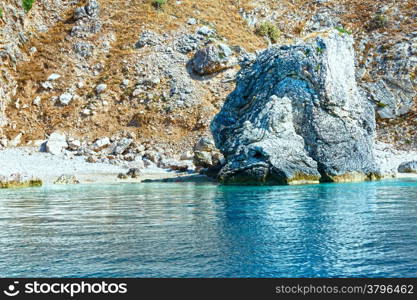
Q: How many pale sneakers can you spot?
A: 0